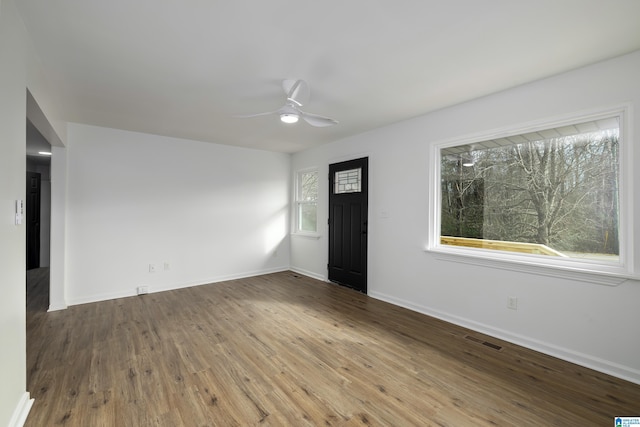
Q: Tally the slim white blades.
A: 3